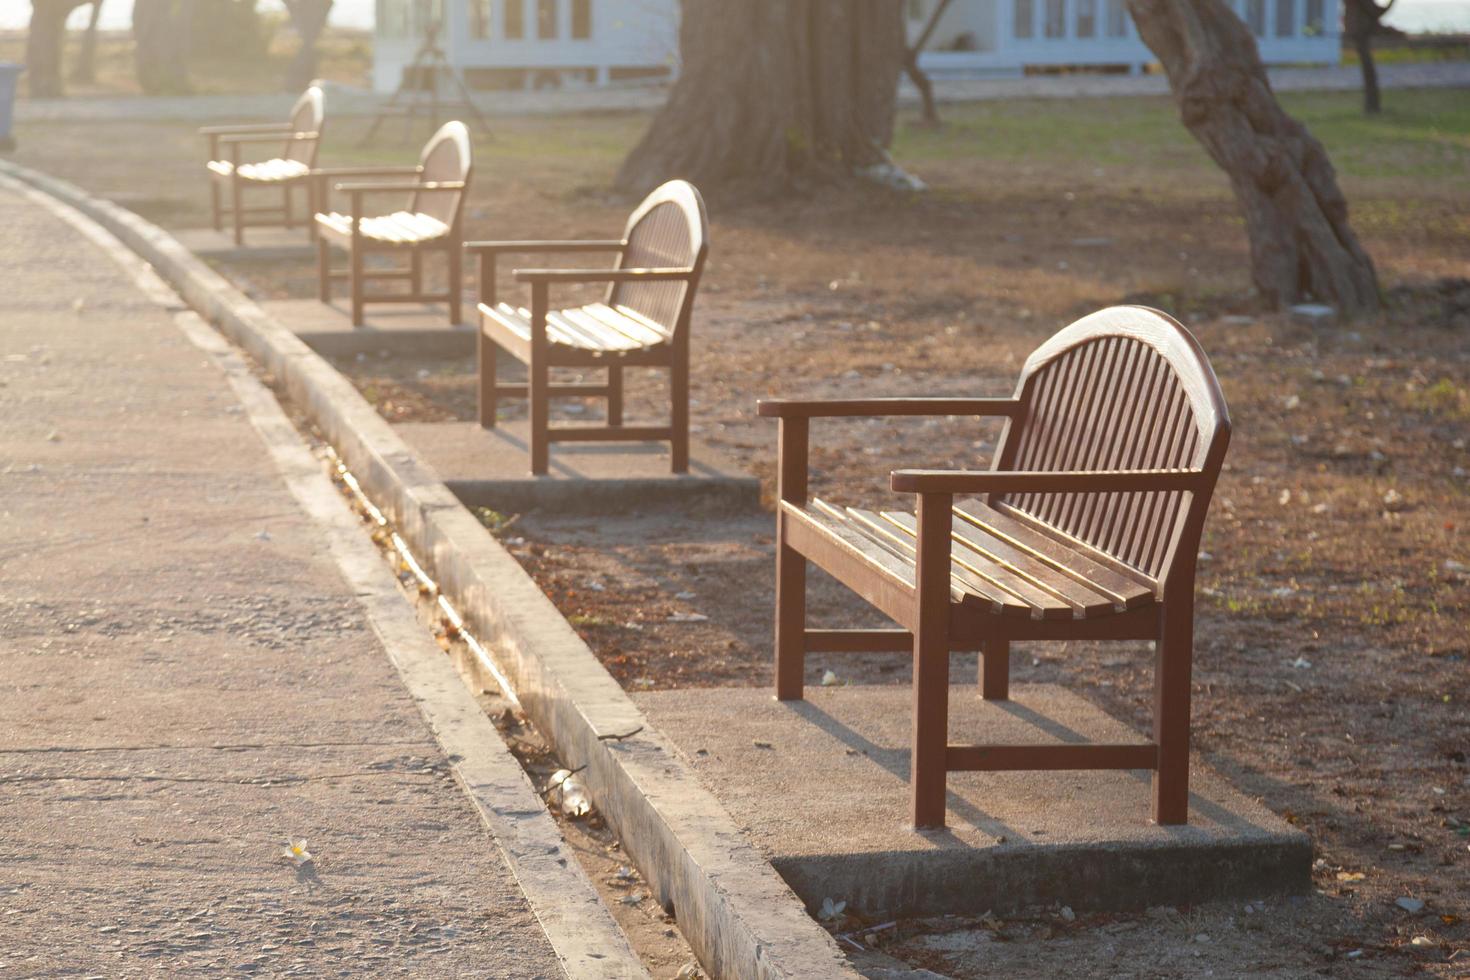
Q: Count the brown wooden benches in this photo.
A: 4